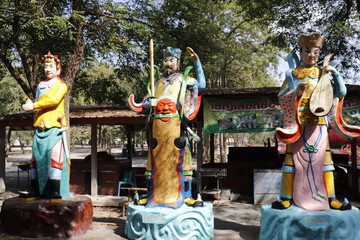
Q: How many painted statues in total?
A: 3